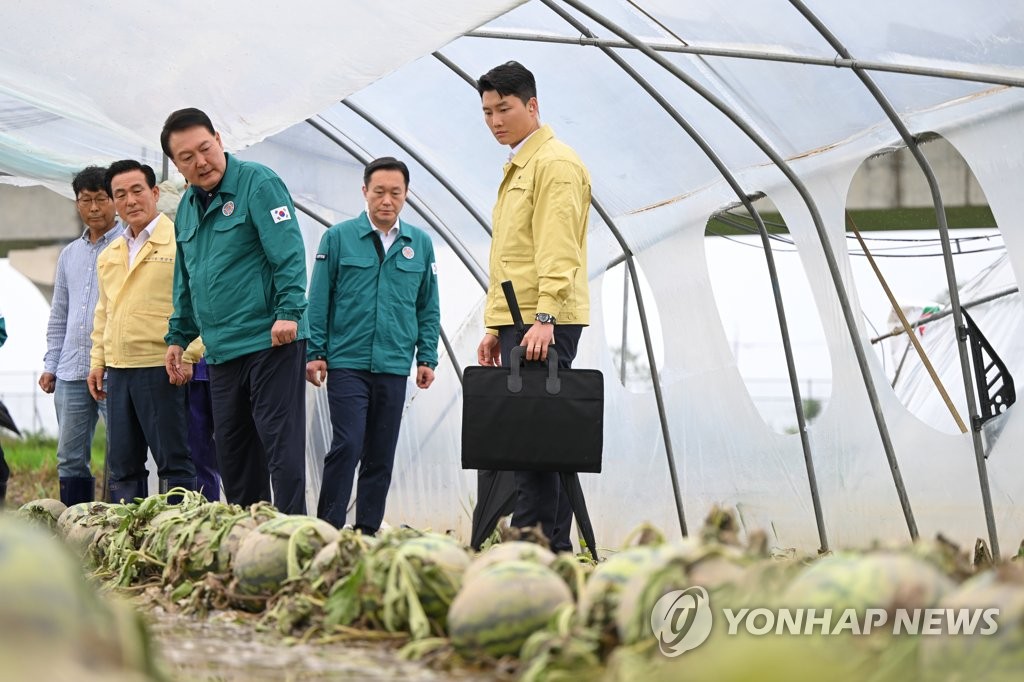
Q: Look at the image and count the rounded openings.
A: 3